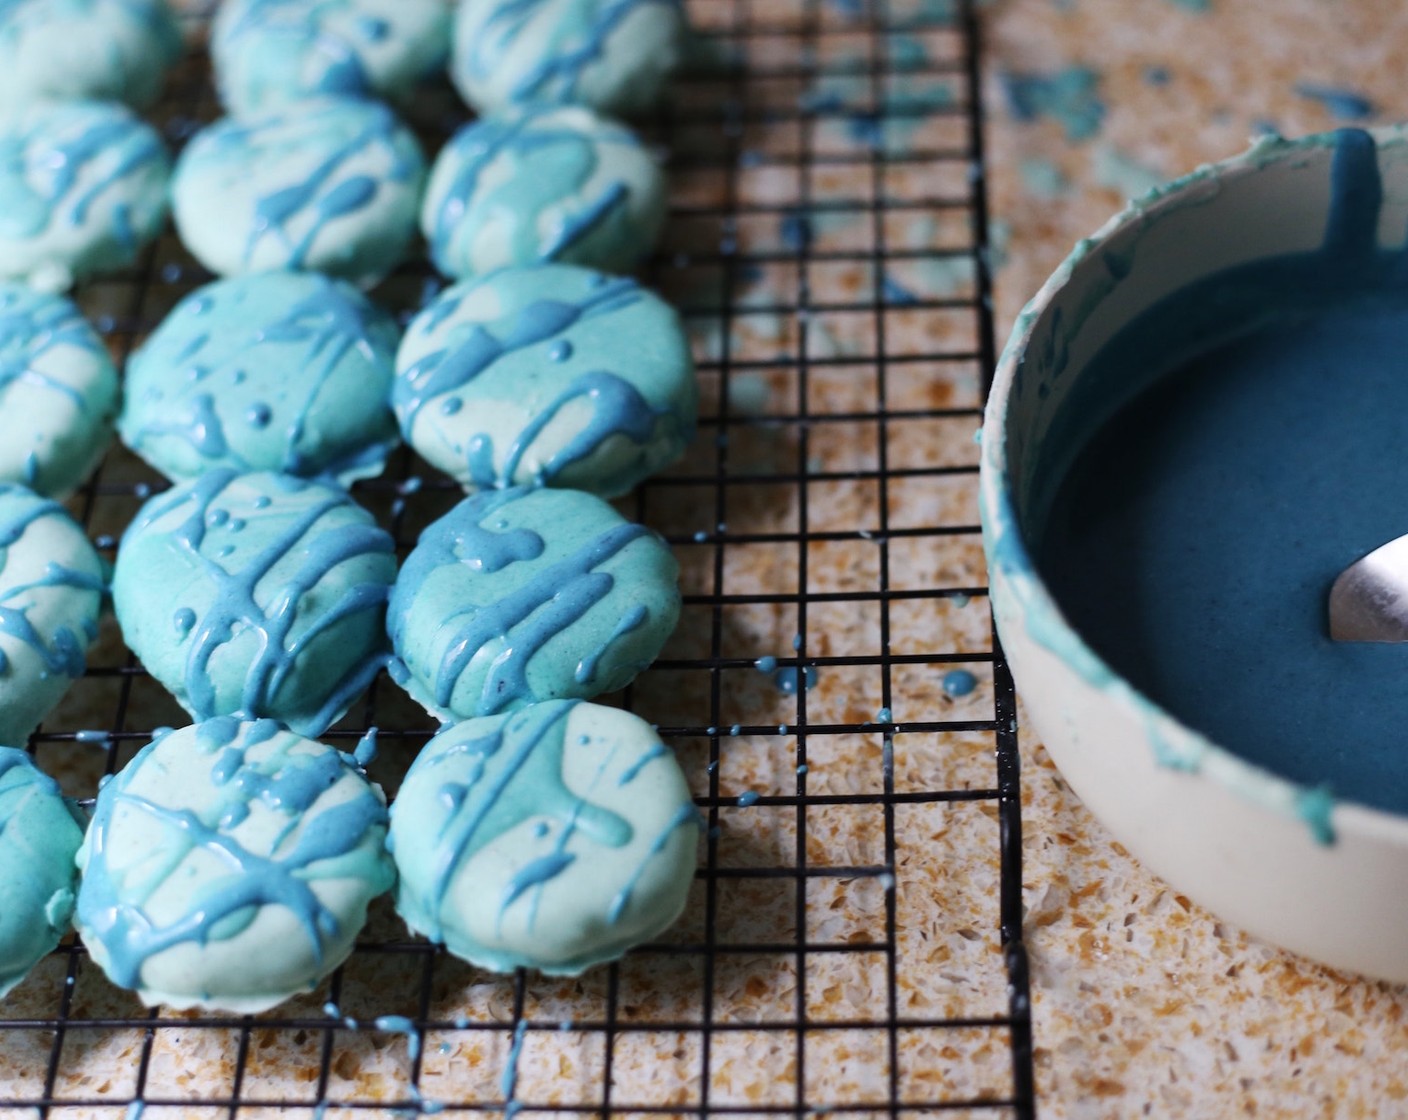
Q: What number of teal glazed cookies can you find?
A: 15